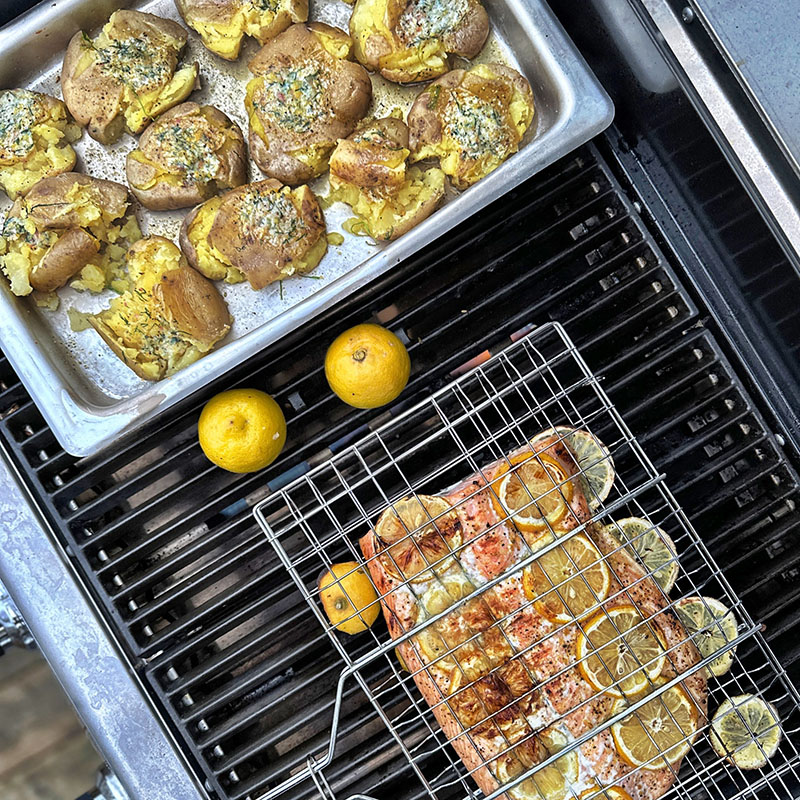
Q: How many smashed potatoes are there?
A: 11